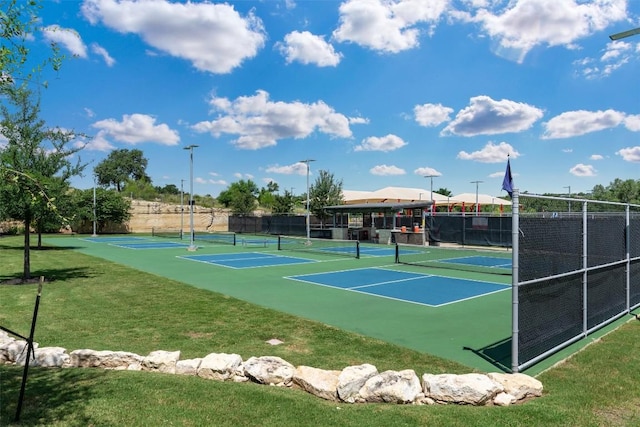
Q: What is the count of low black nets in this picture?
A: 4